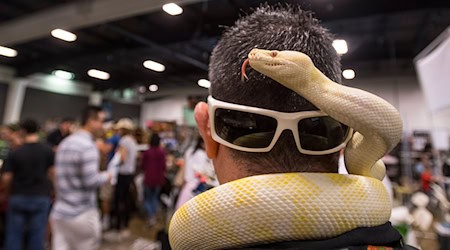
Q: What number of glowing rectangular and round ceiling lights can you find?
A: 10